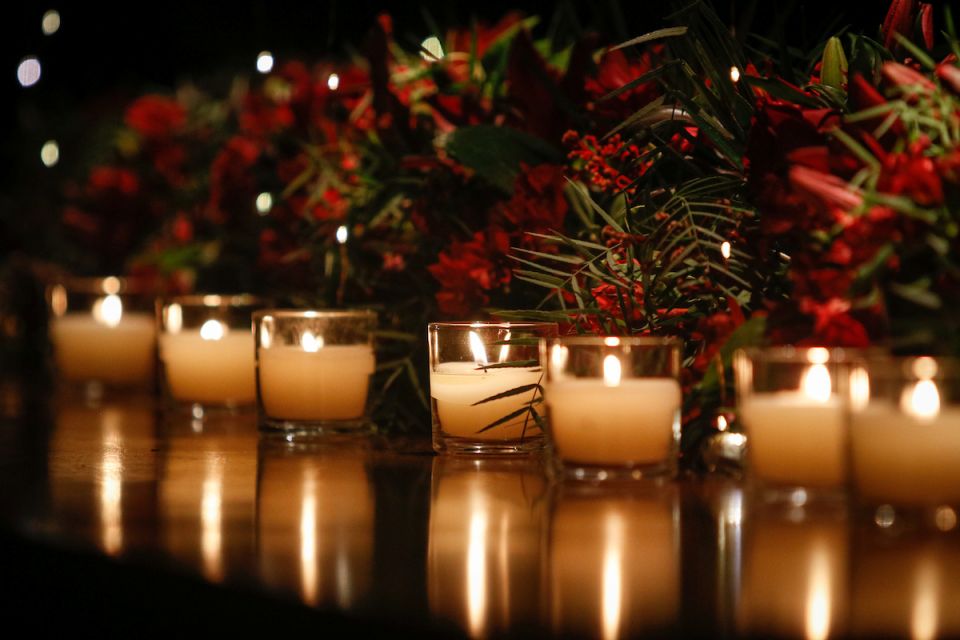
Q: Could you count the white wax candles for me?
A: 7